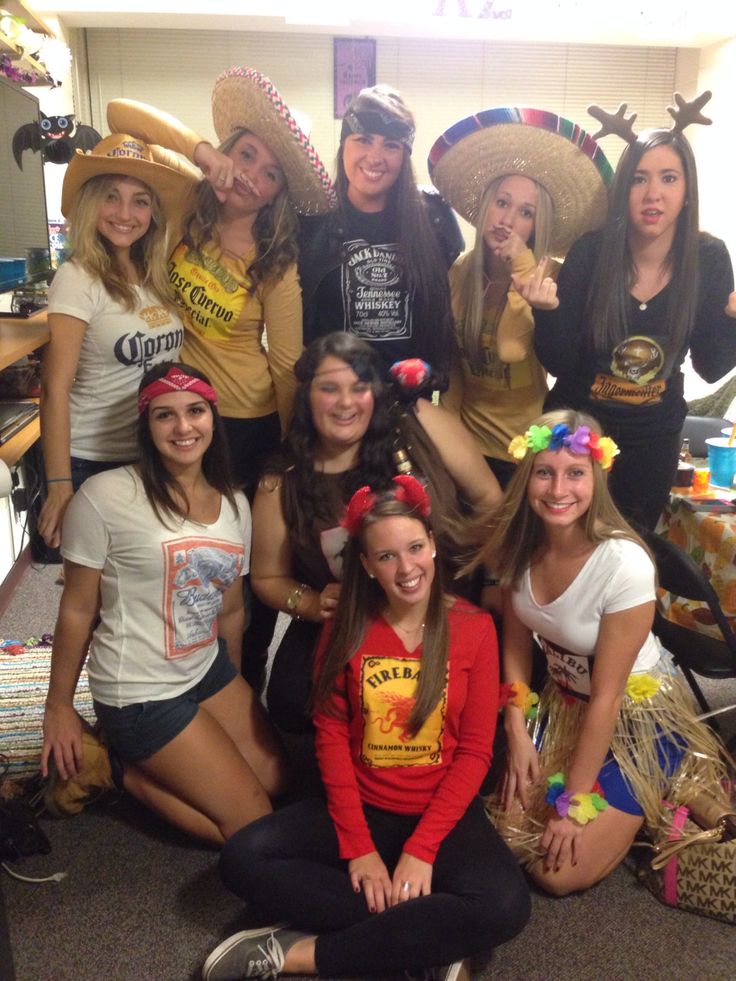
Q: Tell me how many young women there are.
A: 9